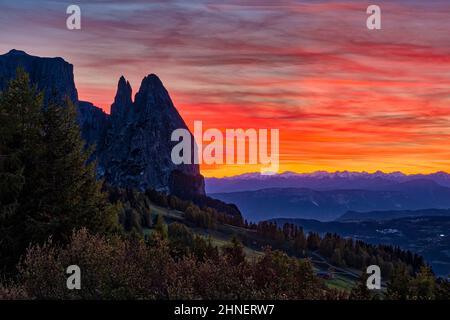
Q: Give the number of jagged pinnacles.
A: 2